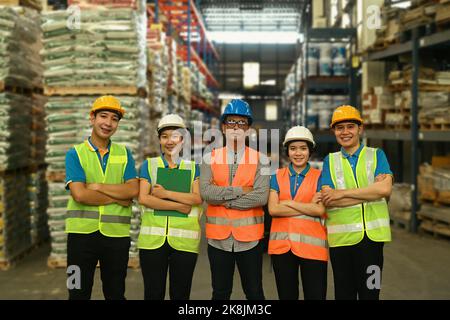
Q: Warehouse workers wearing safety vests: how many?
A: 5